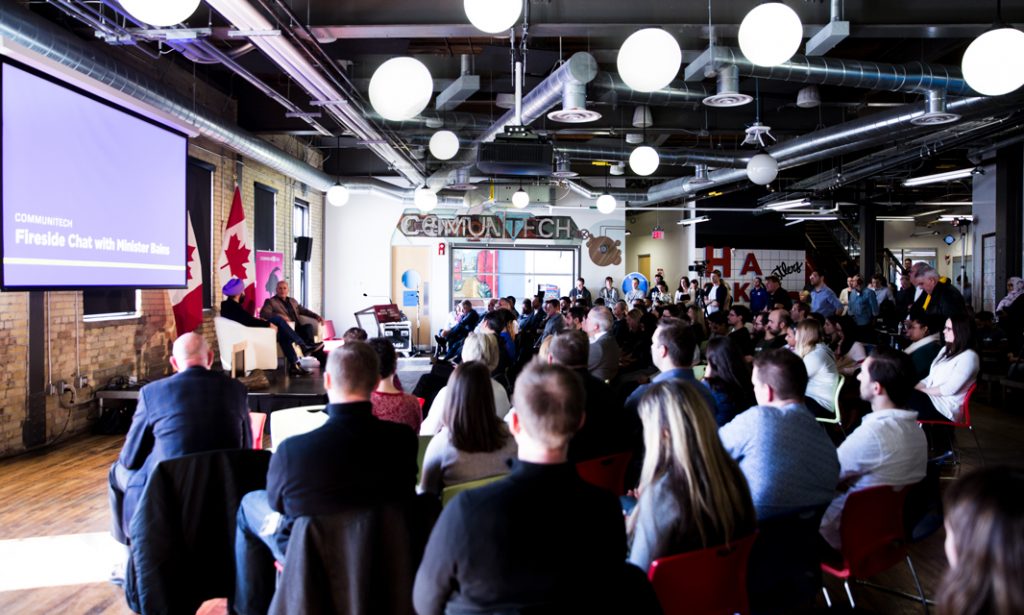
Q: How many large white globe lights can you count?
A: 13